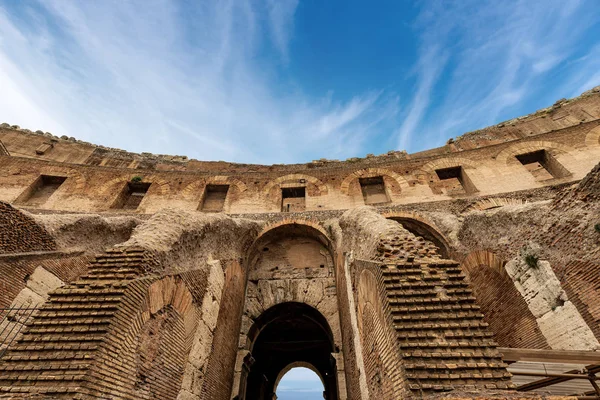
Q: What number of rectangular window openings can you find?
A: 7